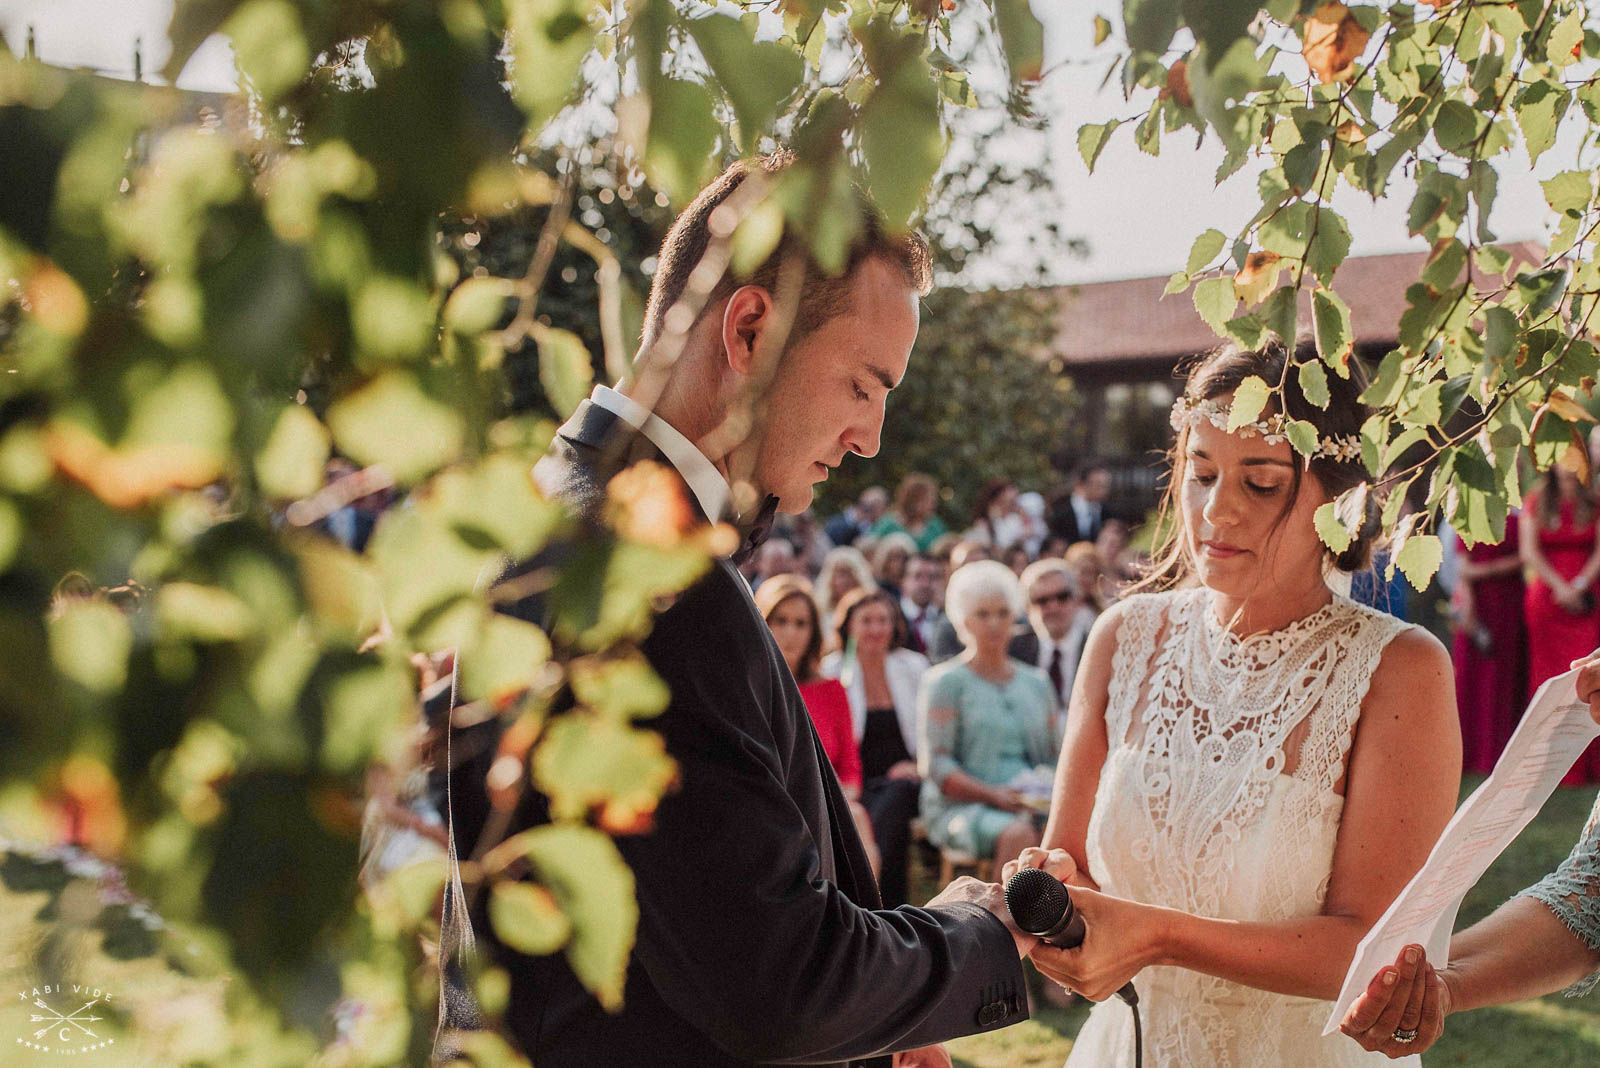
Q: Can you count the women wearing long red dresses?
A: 2